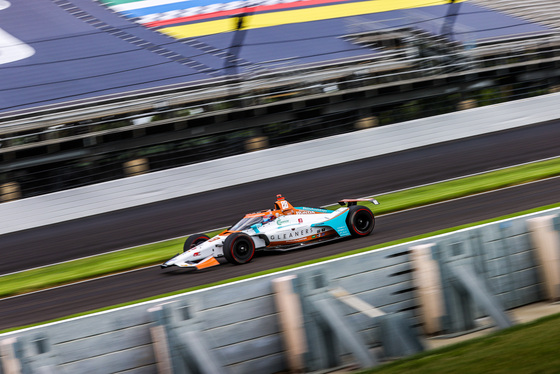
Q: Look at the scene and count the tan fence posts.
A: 5